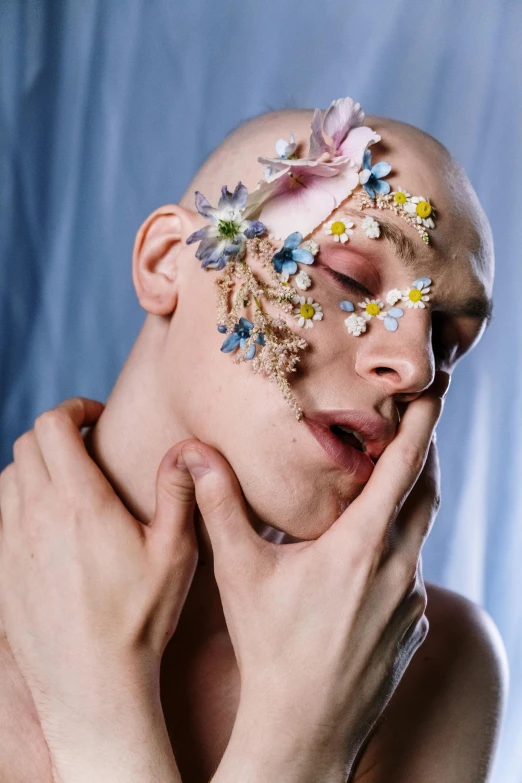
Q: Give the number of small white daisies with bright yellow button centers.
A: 6